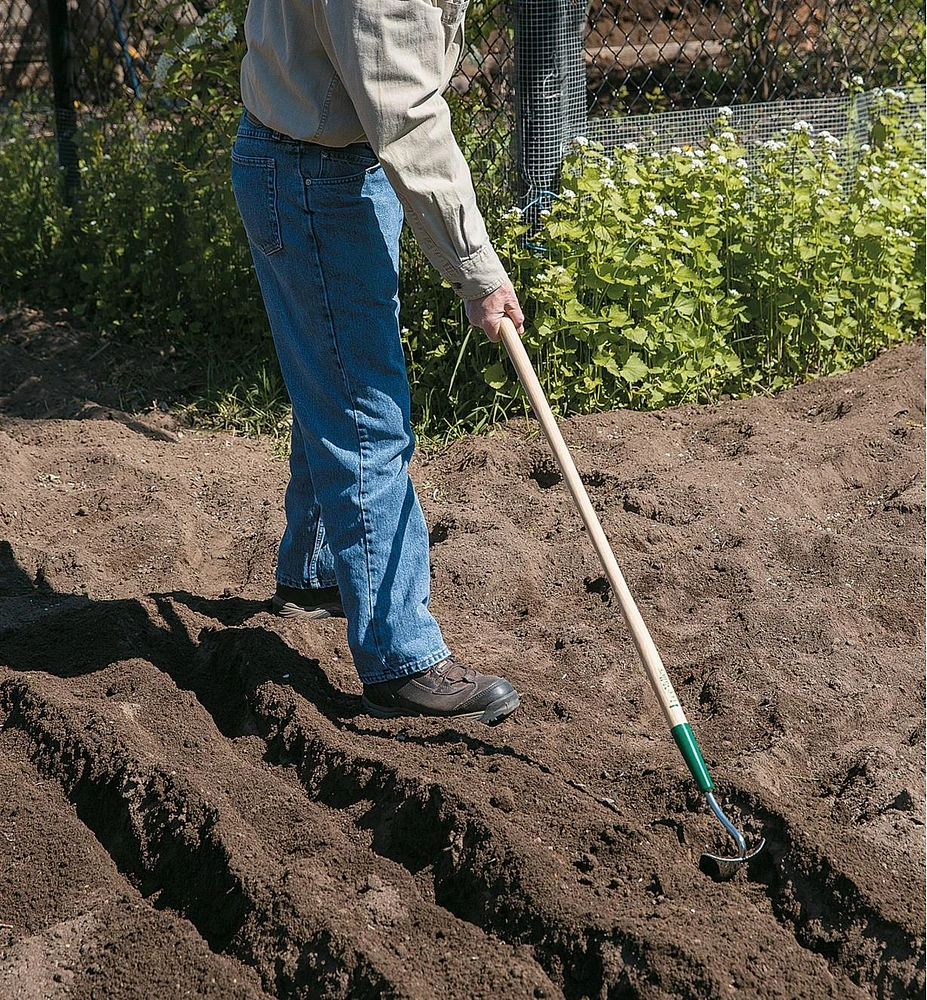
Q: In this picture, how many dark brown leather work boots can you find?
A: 2